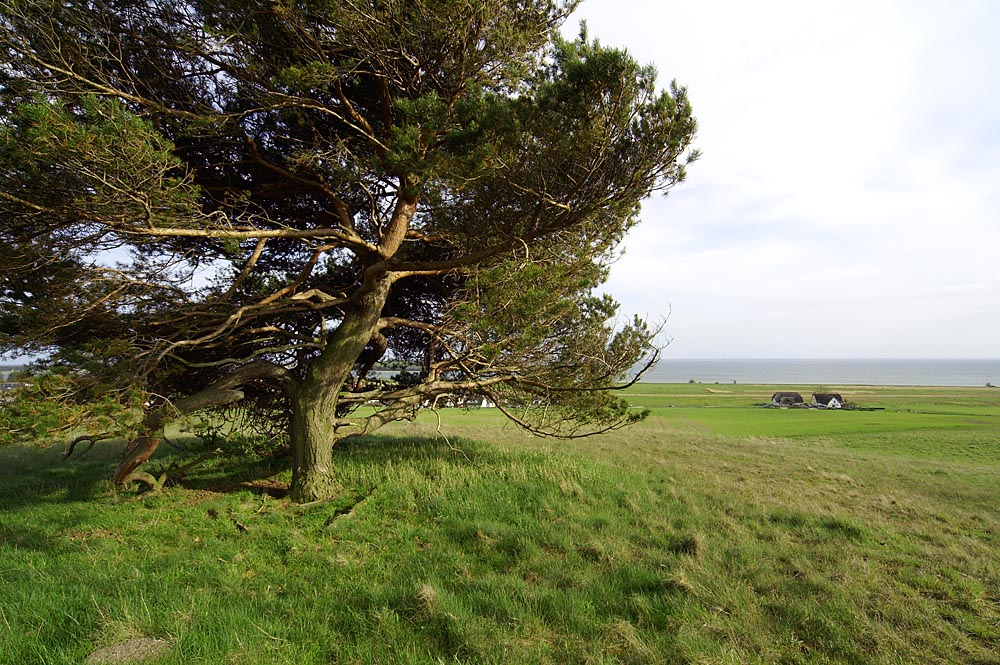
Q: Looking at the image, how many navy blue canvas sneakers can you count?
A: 0